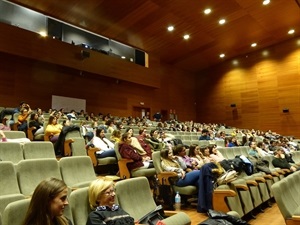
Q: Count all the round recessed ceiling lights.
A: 8